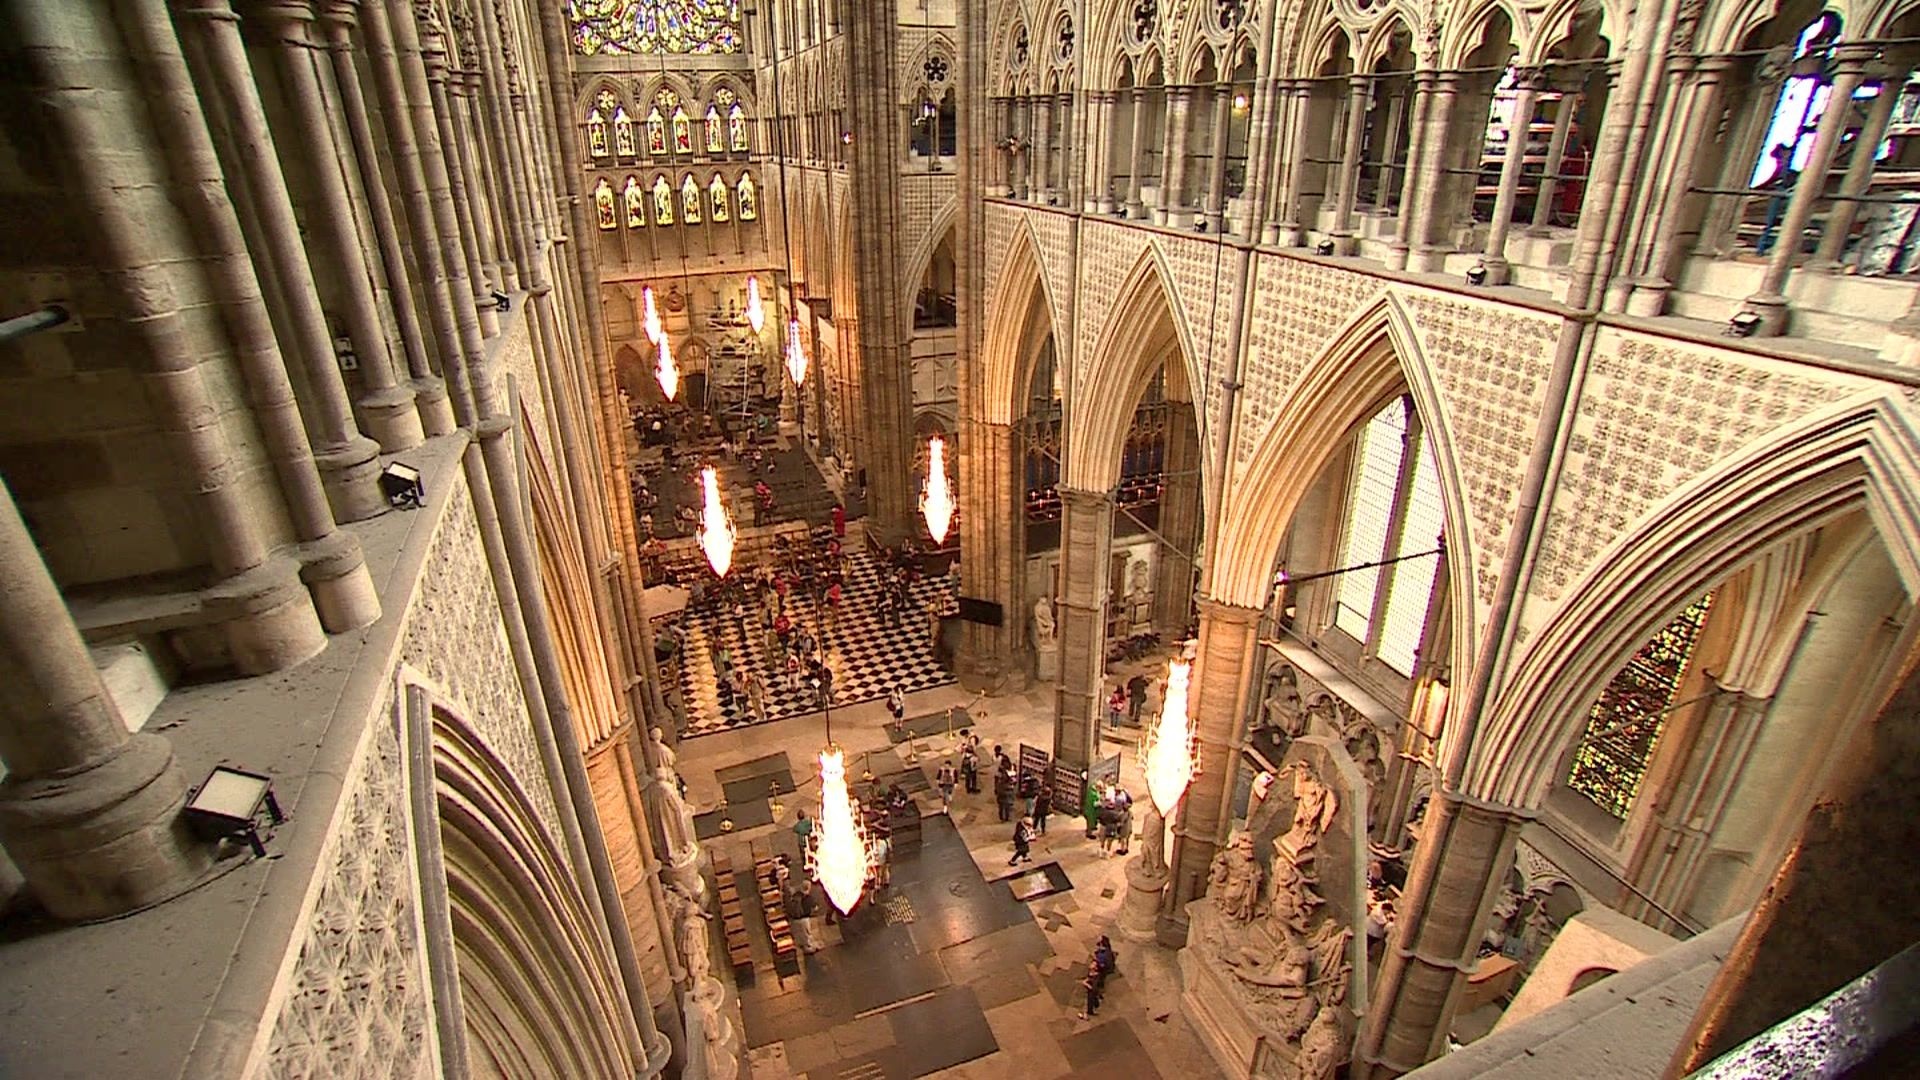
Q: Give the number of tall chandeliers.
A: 8